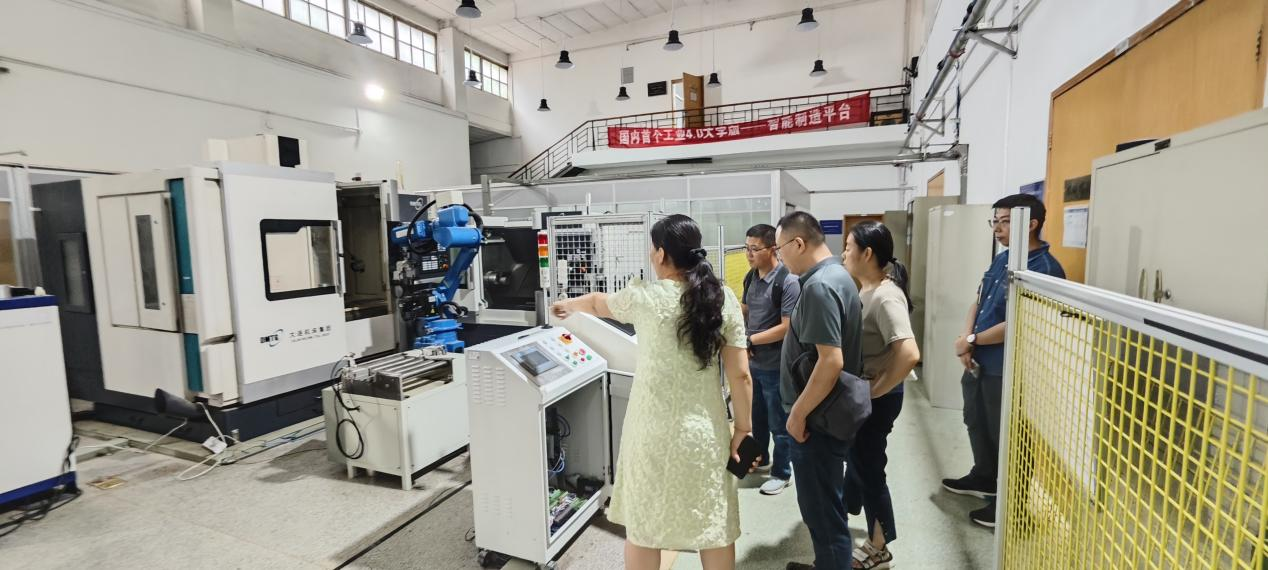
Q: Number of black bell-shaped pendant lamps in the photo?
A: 10